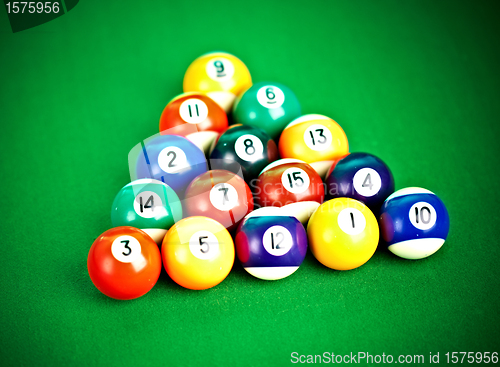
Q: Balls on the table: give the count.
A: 15